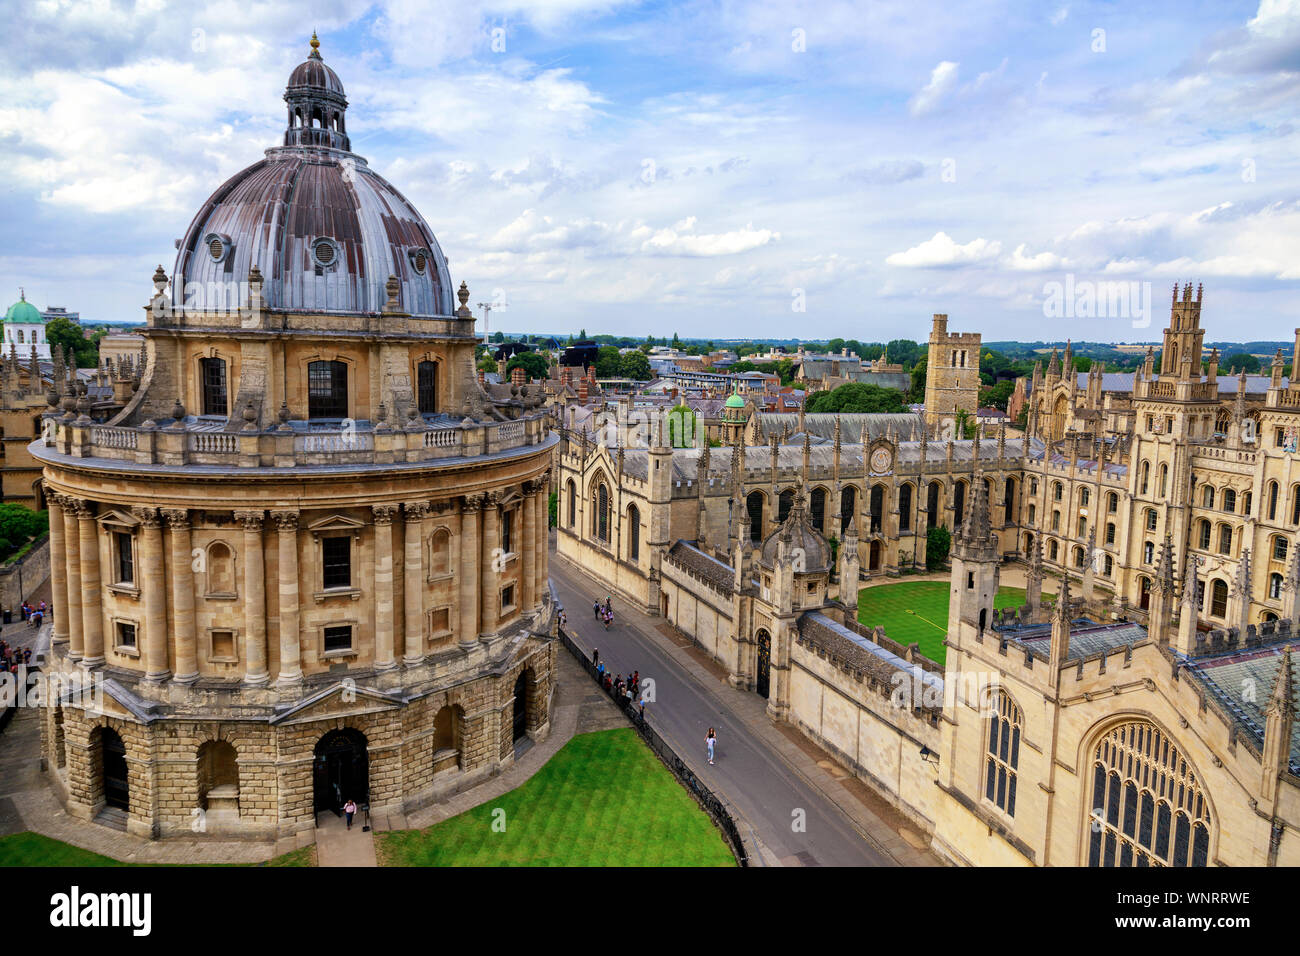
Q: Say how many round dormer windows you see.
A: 3